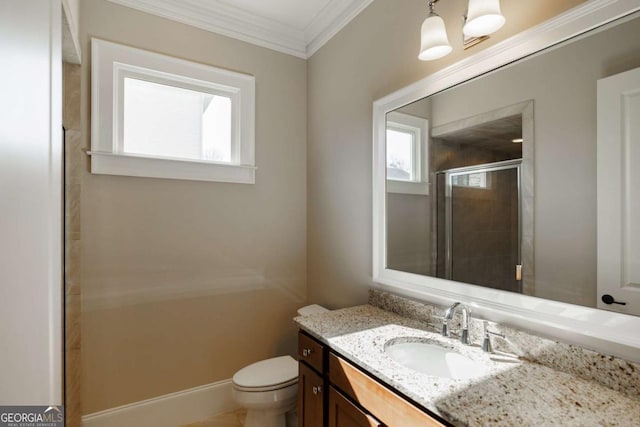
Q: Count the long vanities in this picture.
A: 1